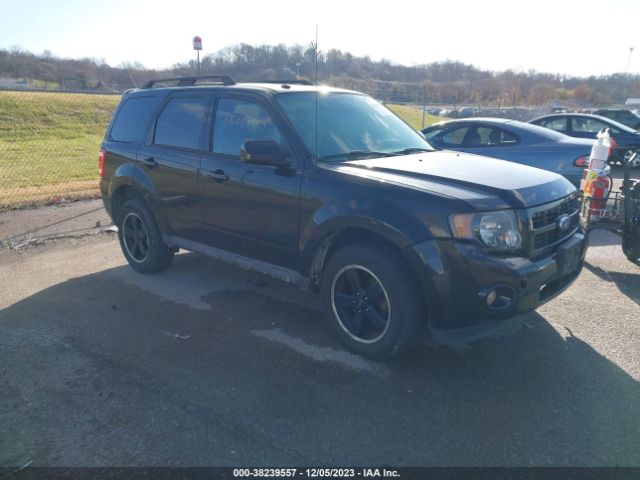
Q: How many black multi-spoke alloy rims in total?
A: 2